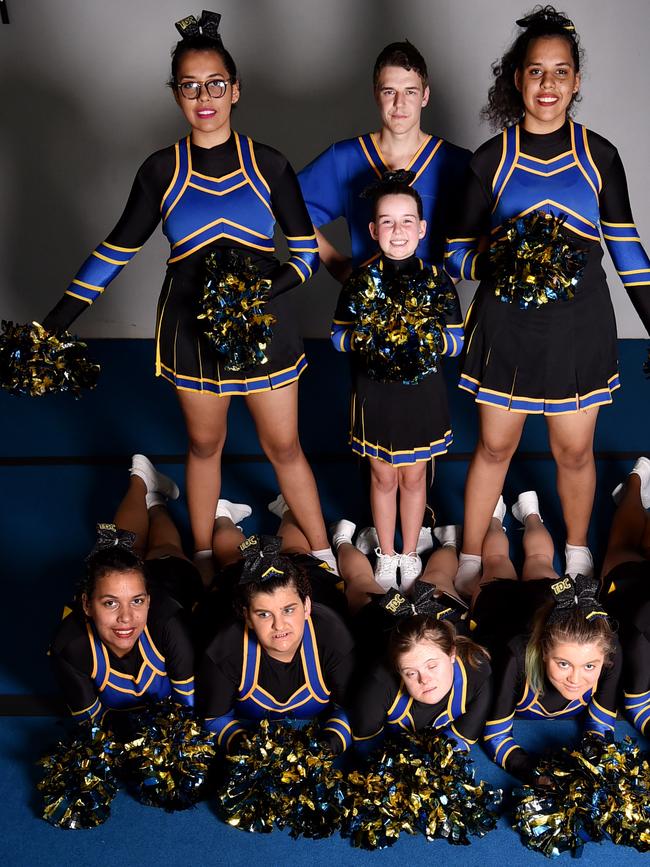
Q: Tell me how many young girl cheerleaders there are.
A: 7